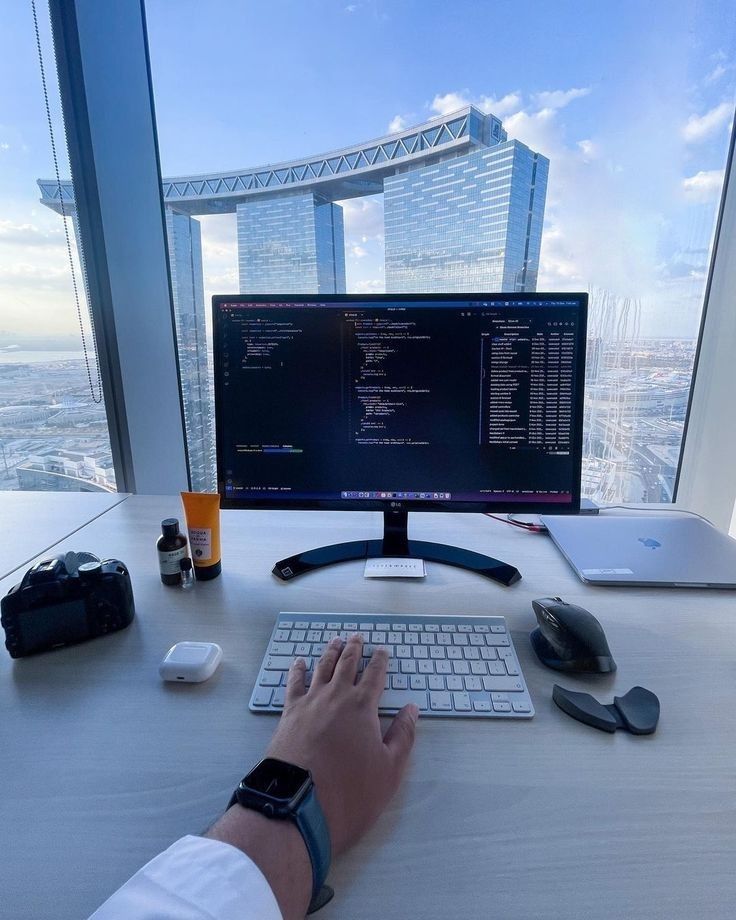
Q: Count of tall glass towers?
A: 3